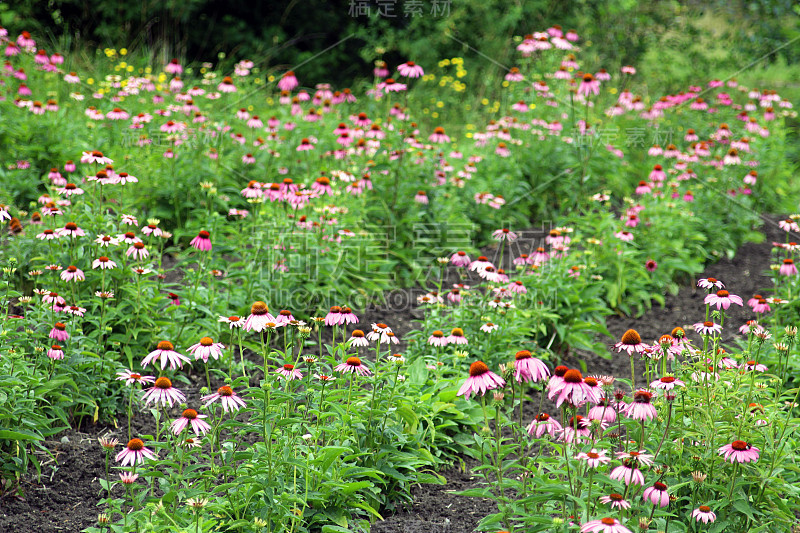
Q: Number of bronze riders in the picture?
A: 0